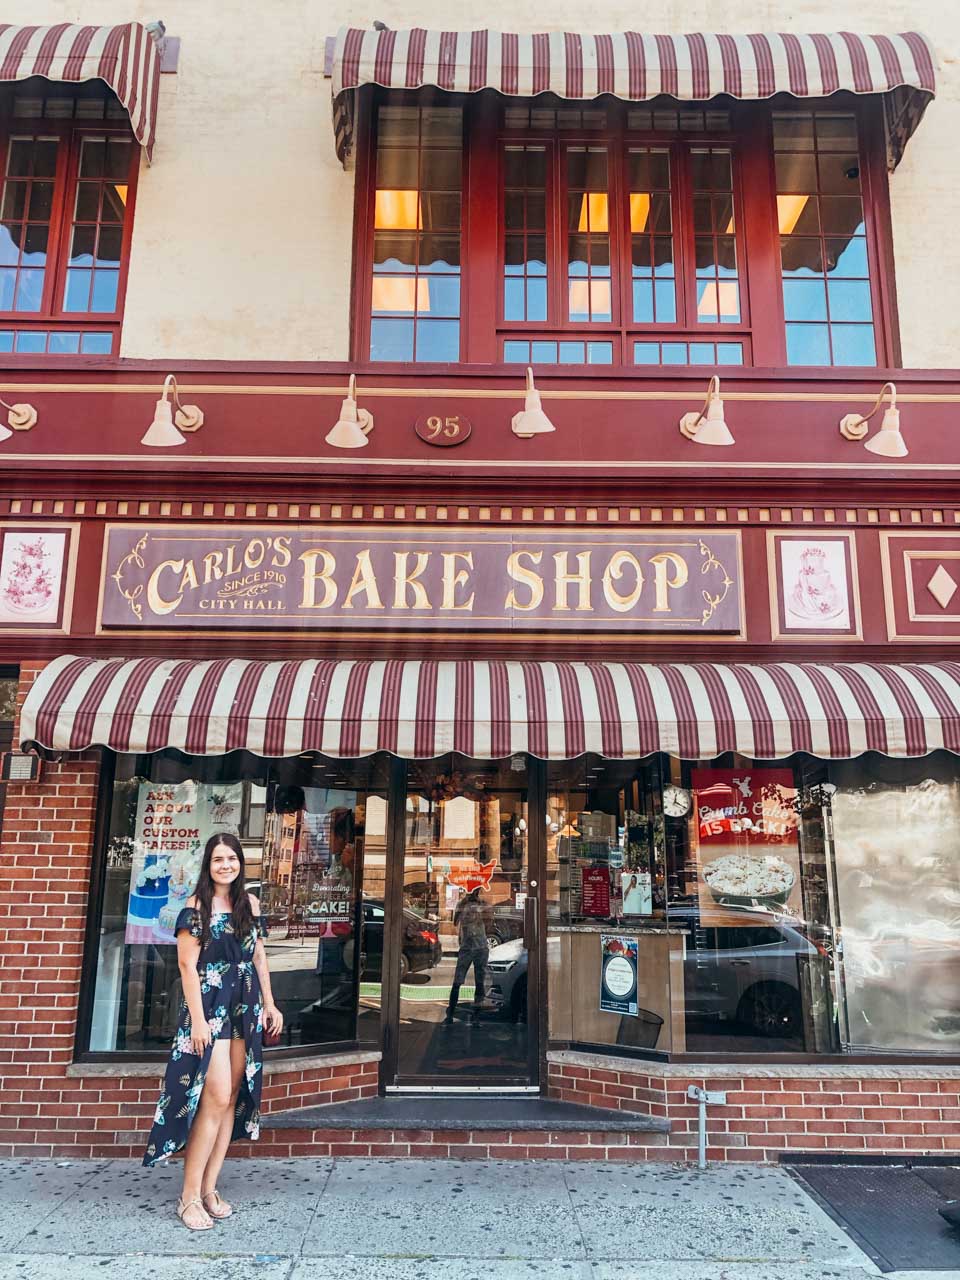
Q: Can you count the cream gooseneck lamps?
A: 6